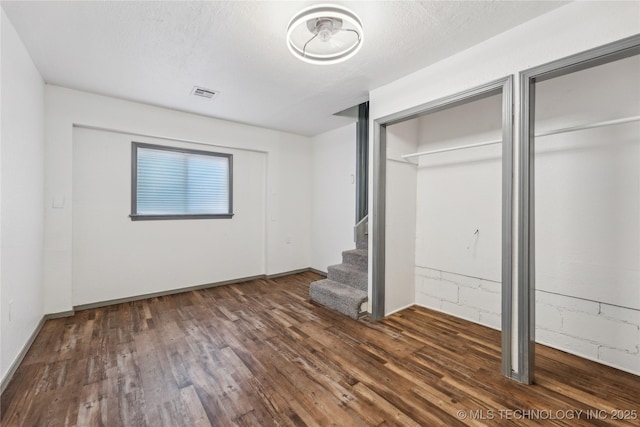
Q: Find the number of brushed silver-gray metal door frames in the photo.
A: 2